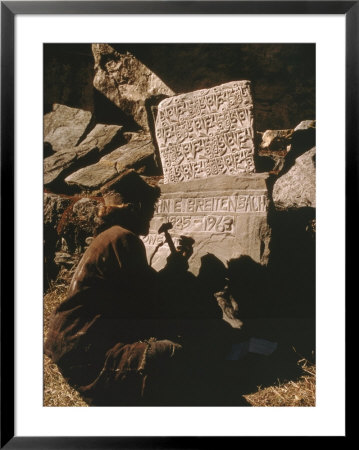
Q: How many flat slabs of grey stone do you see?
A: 2